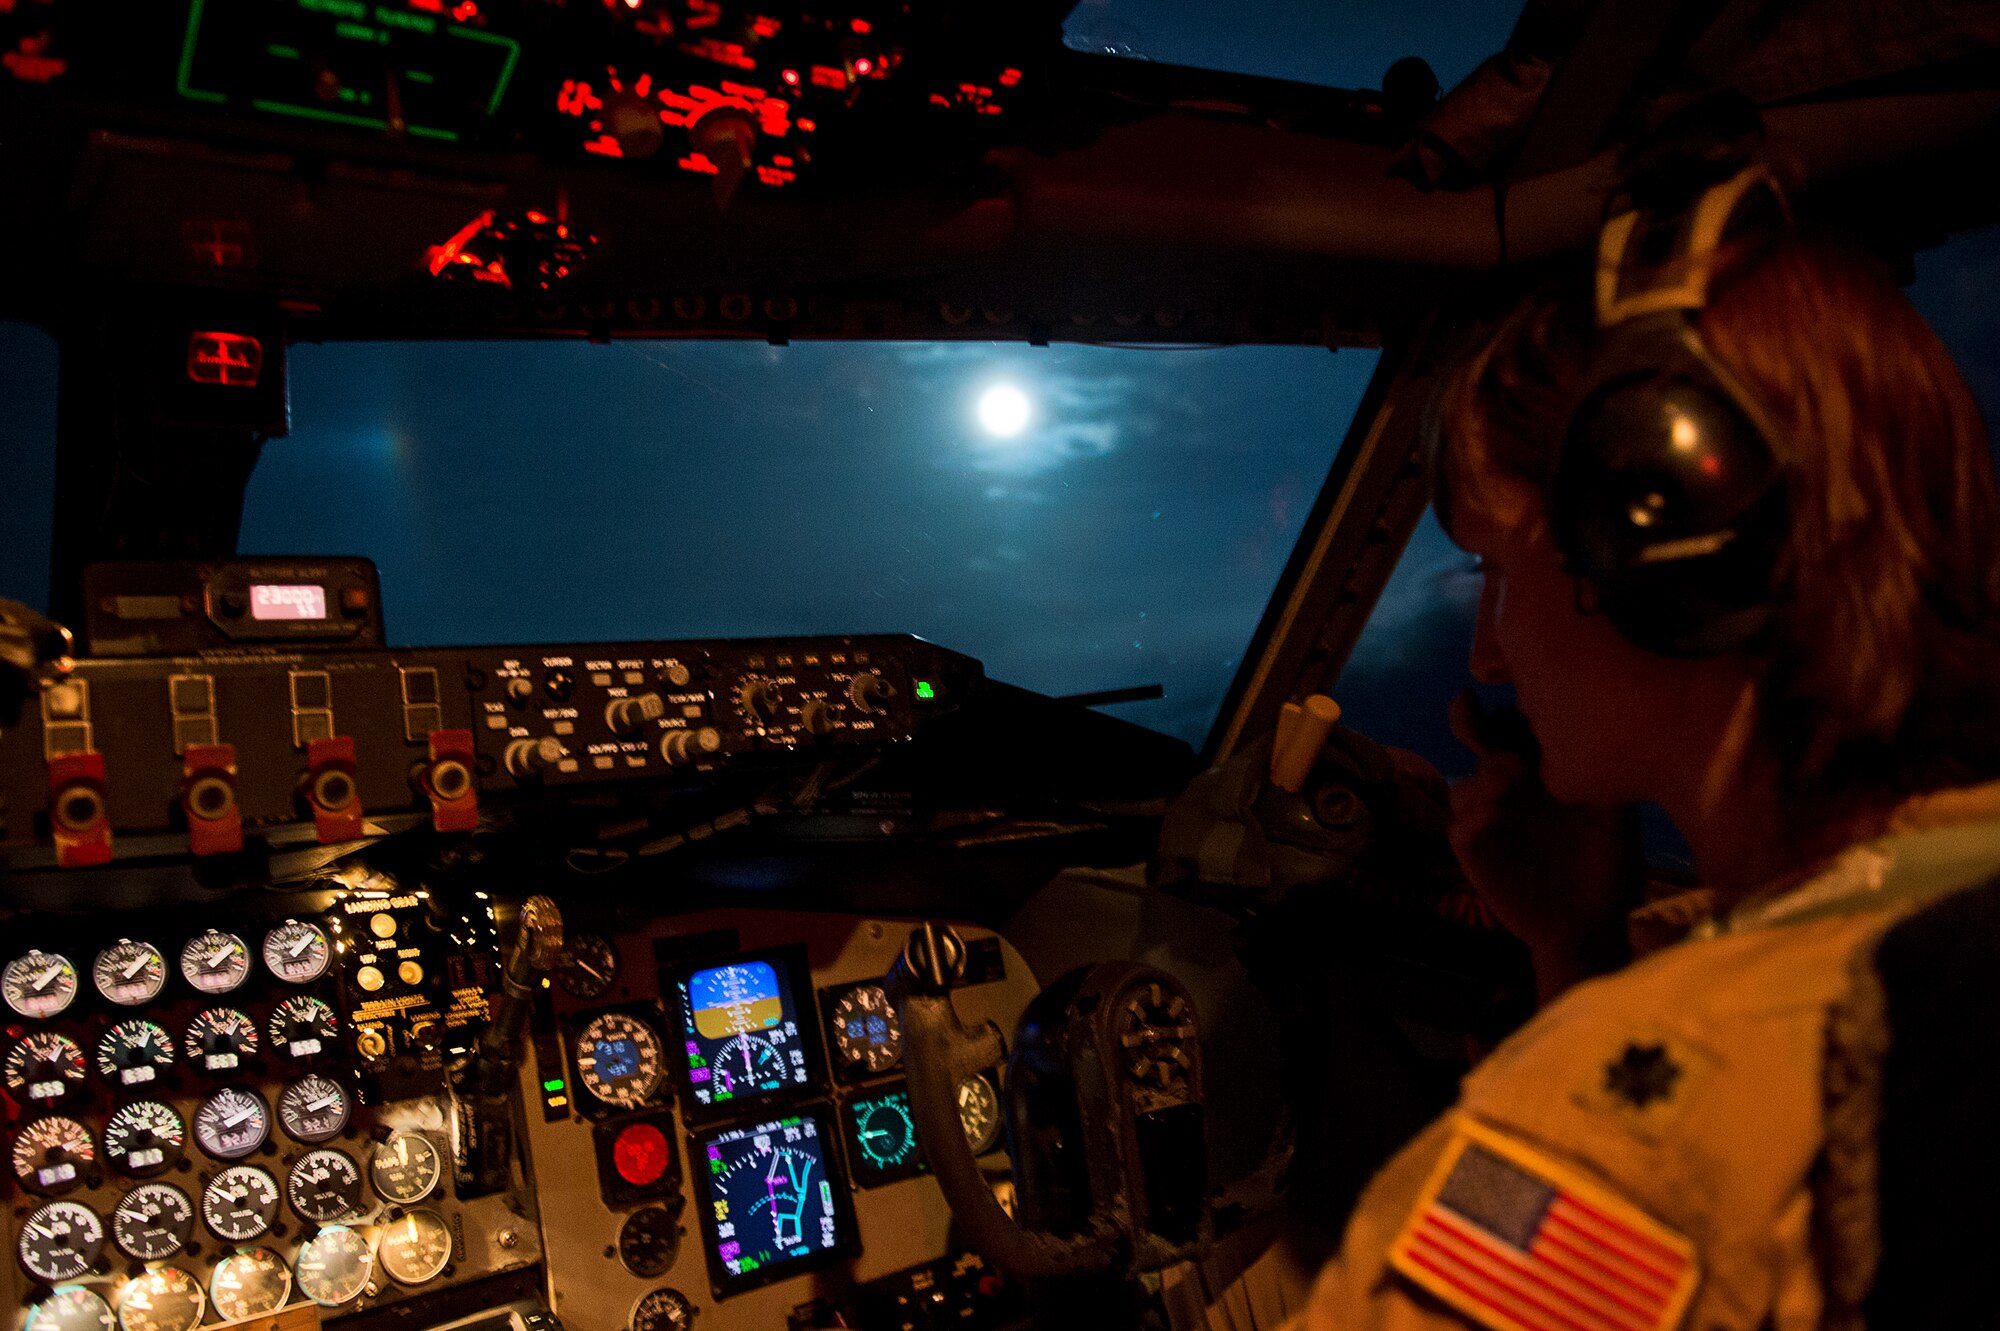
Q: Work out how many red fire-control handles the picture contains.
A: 4